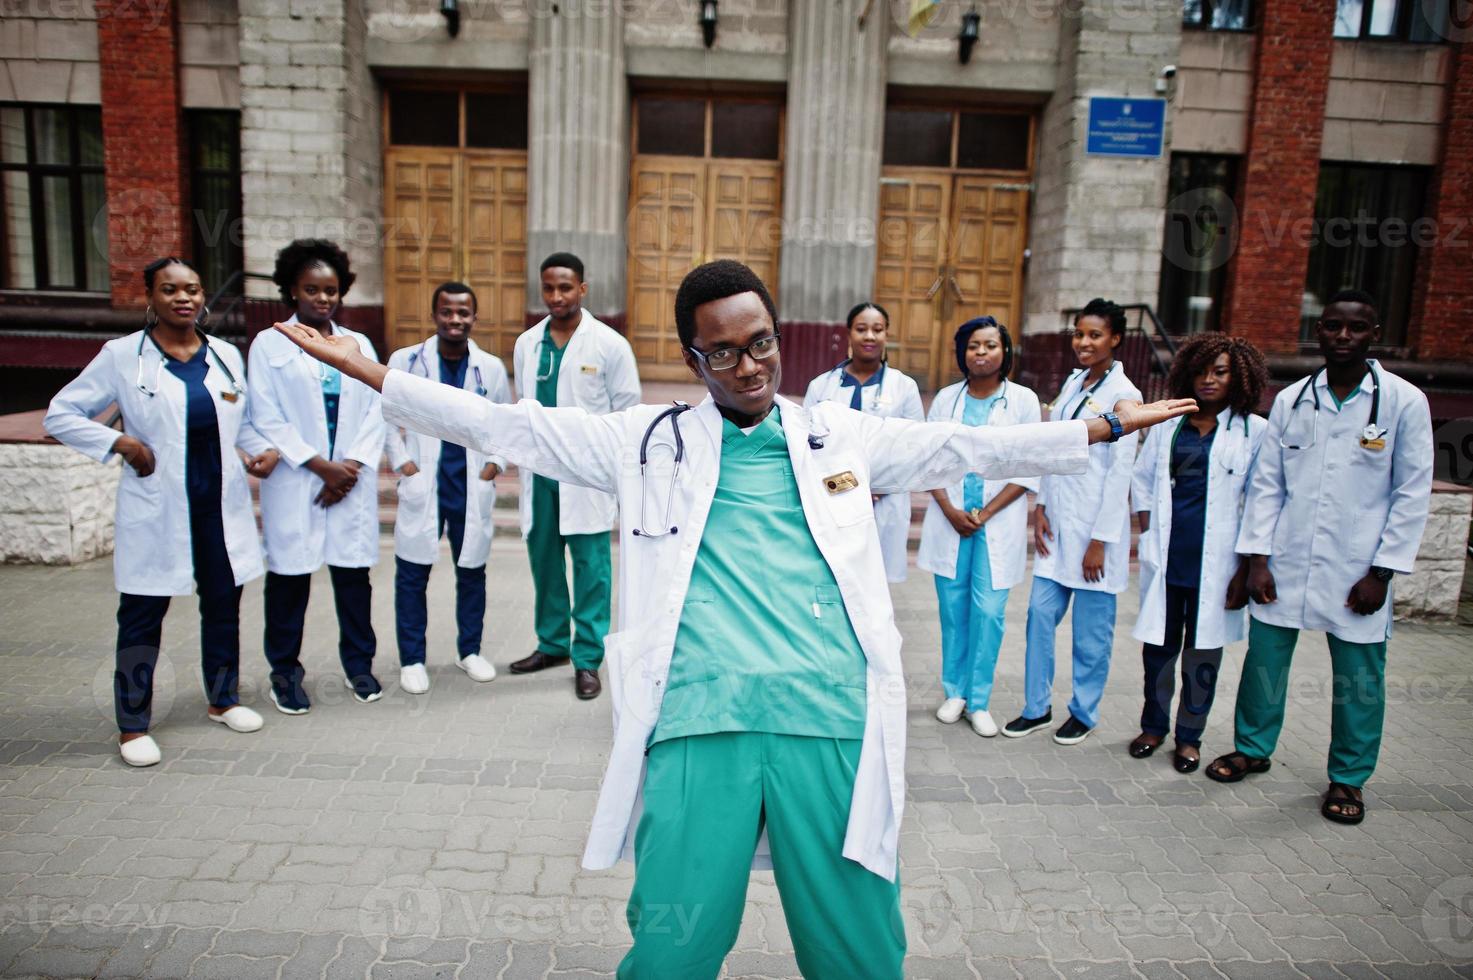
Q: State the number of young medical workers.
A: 10